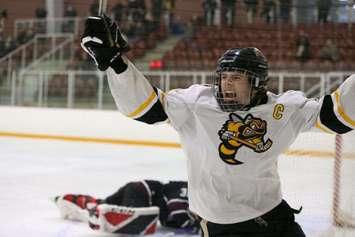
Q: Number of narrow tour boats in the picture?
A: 0